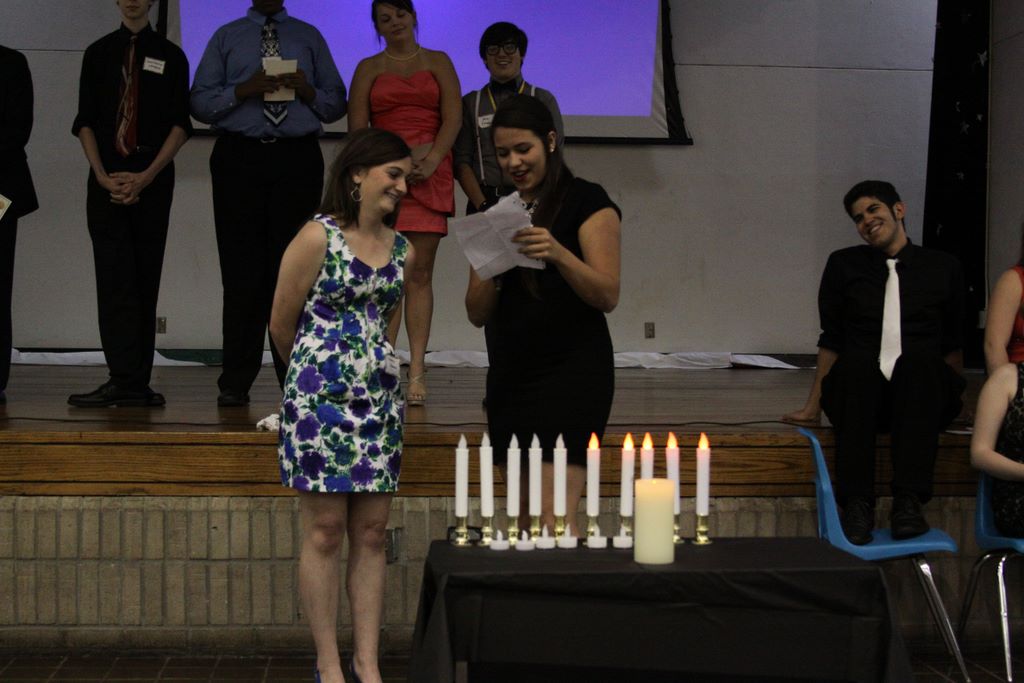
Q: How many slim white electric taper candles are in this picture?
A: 10